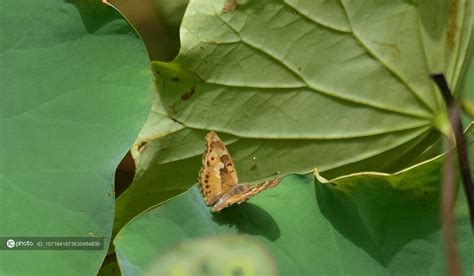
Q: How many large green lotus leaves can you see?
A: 3